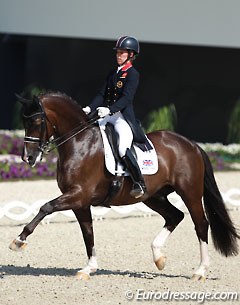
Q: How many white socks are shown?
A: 3